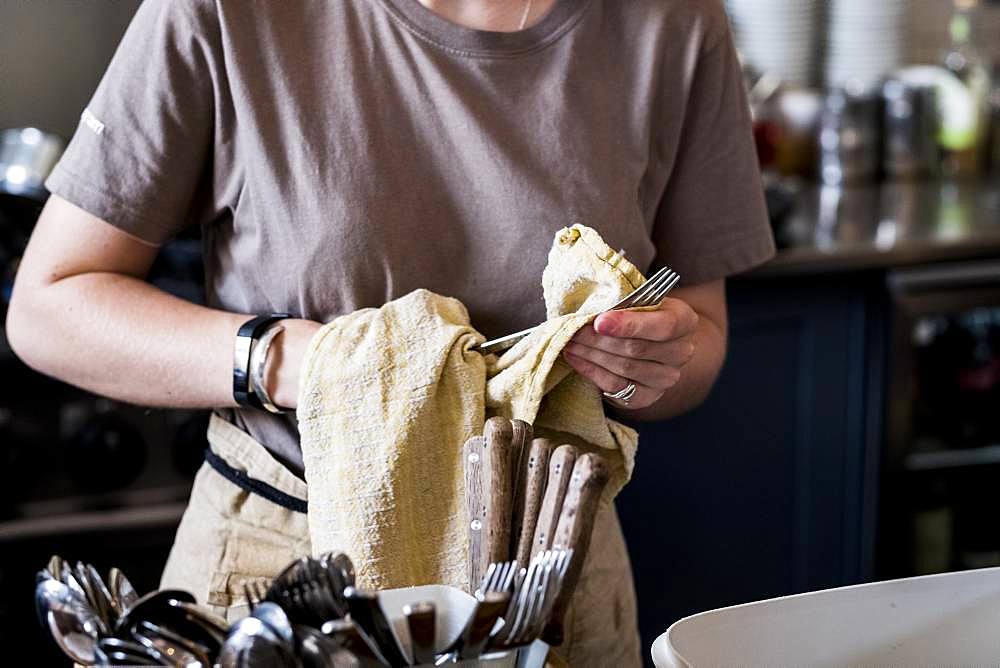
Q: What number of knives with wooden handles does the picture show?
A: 6